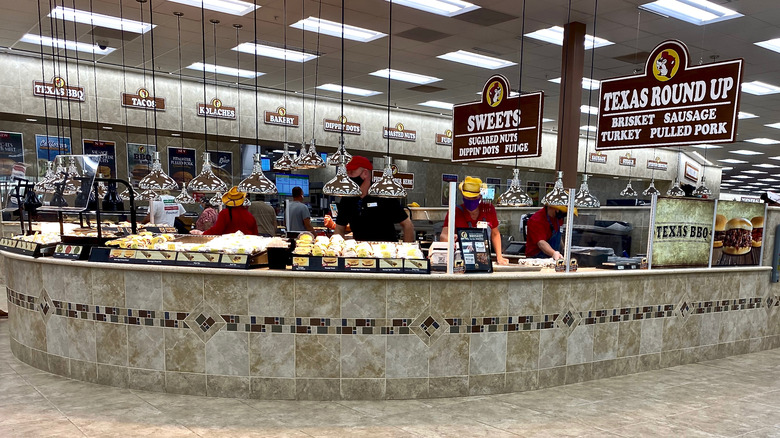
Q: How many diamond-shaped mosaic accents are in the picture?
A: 6